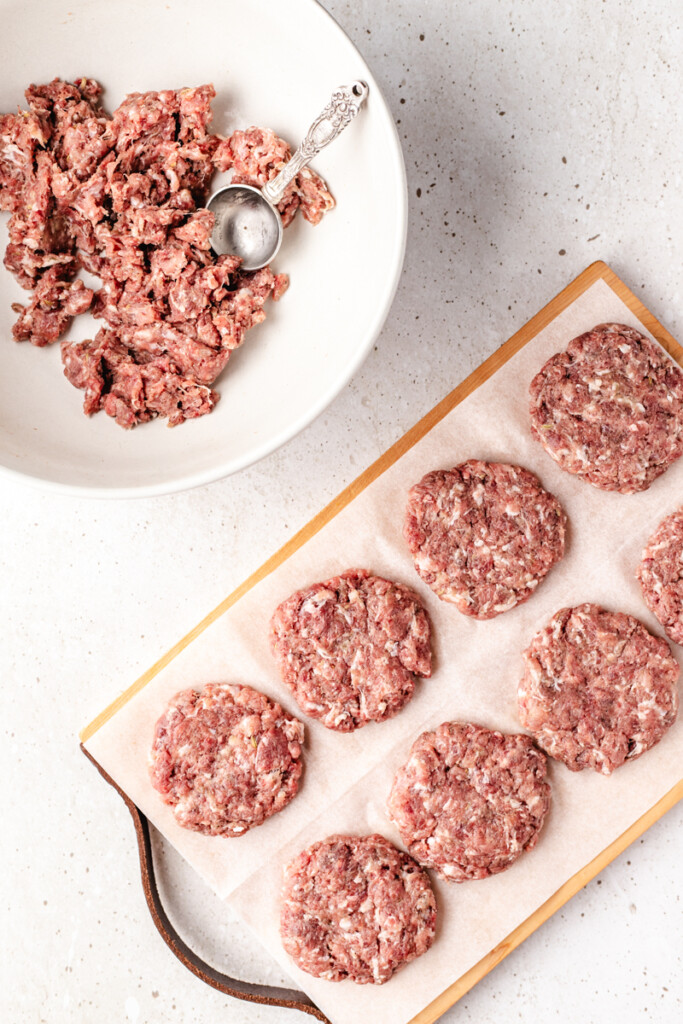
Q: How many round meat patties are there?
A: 8